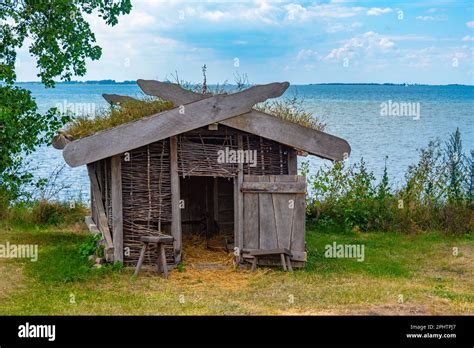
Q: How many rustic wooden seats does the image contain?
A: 2